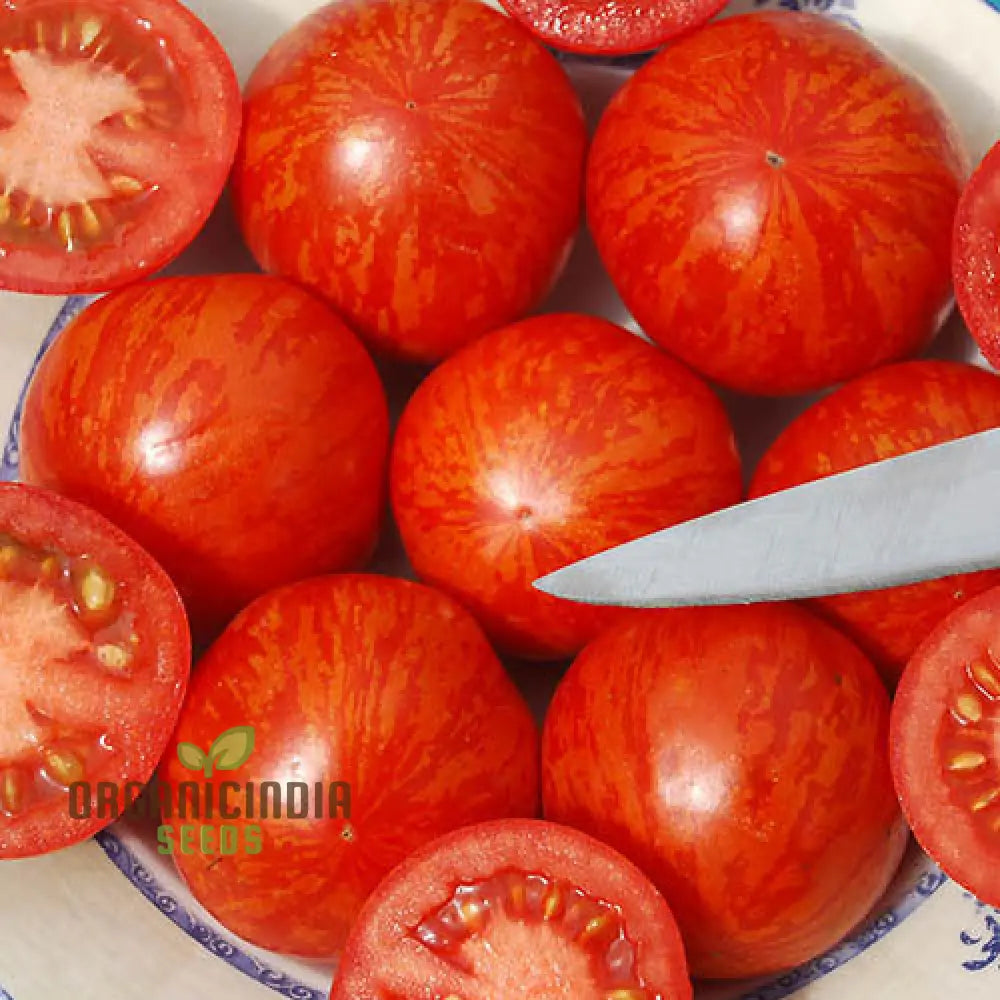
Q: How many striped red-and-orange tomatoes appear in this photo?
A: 7